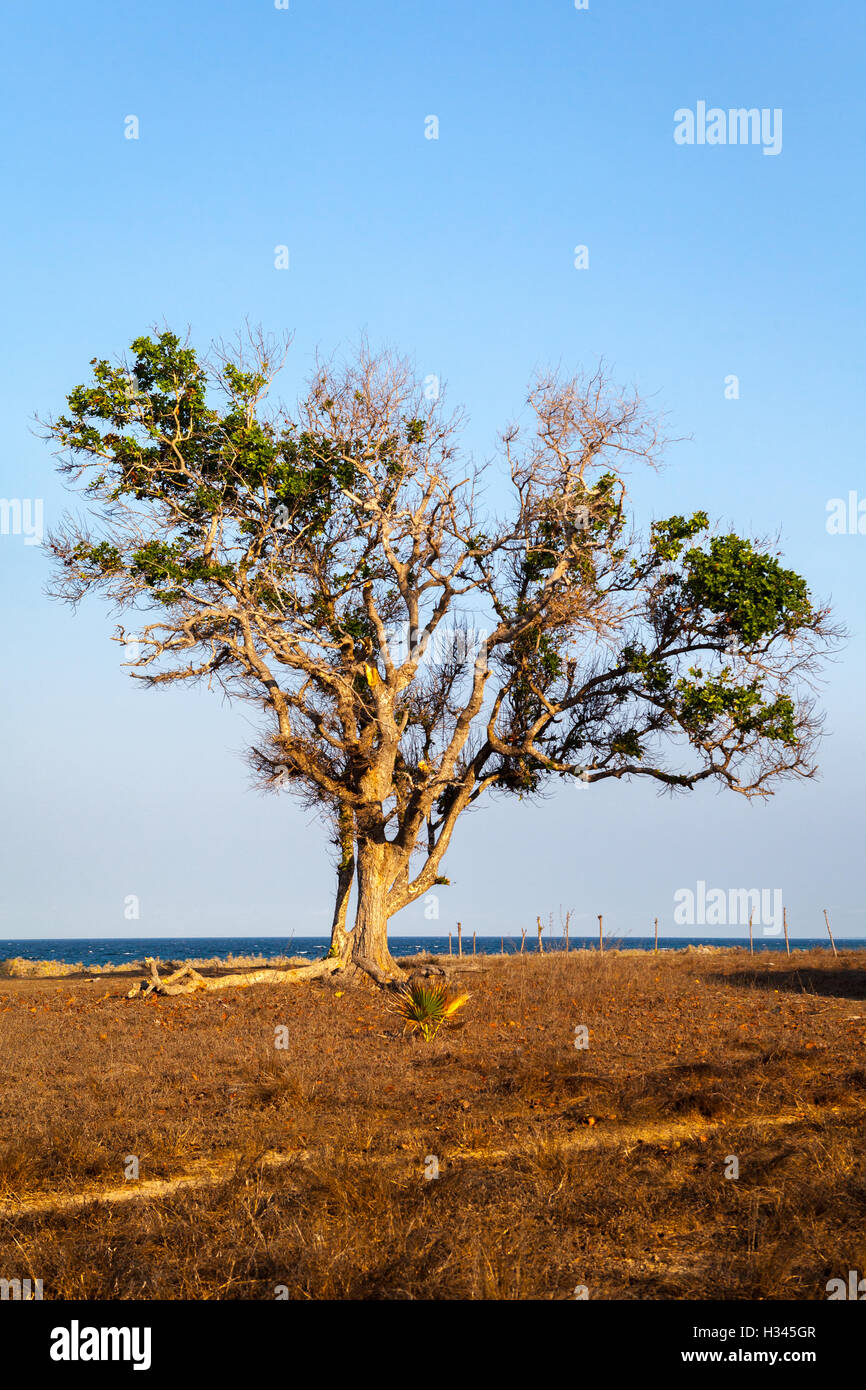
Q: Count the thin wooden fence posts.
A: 12